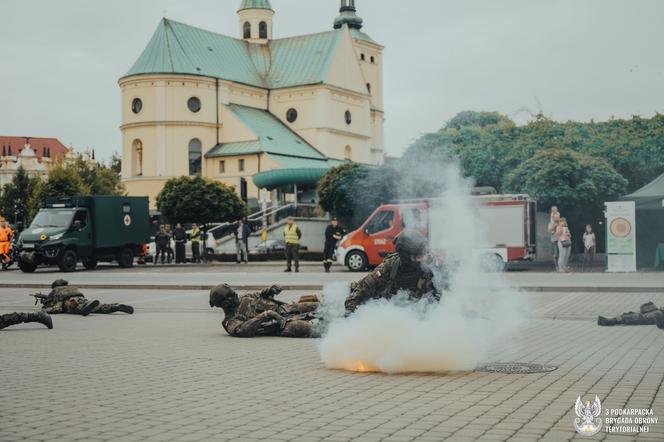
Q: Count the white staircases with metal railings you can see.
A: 1